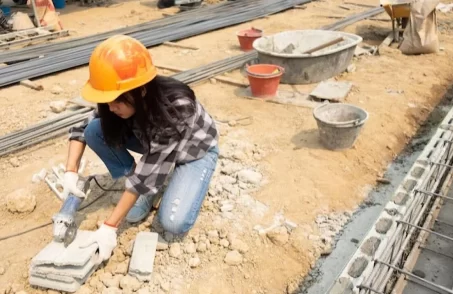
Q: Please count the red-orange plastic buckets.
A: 2